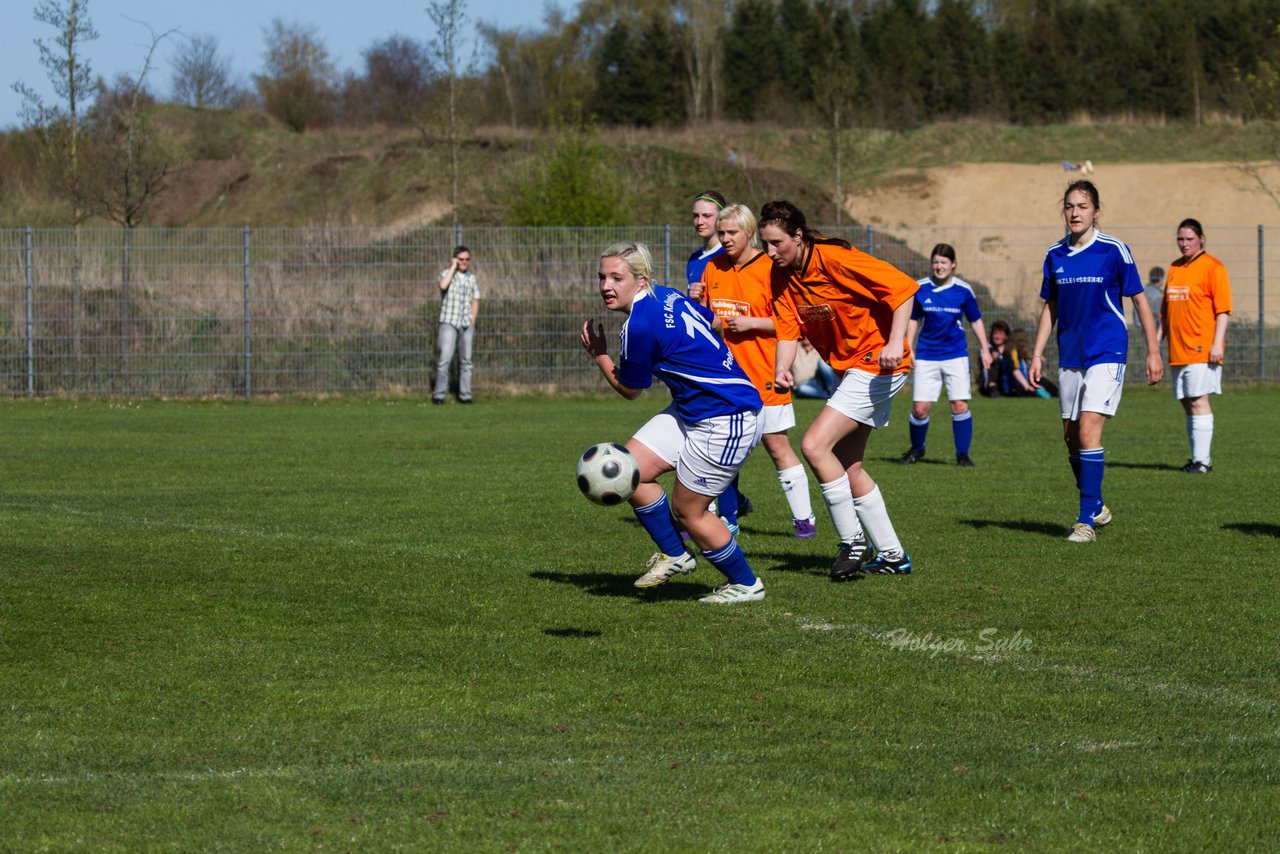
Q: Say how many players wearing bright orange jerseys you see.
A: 3